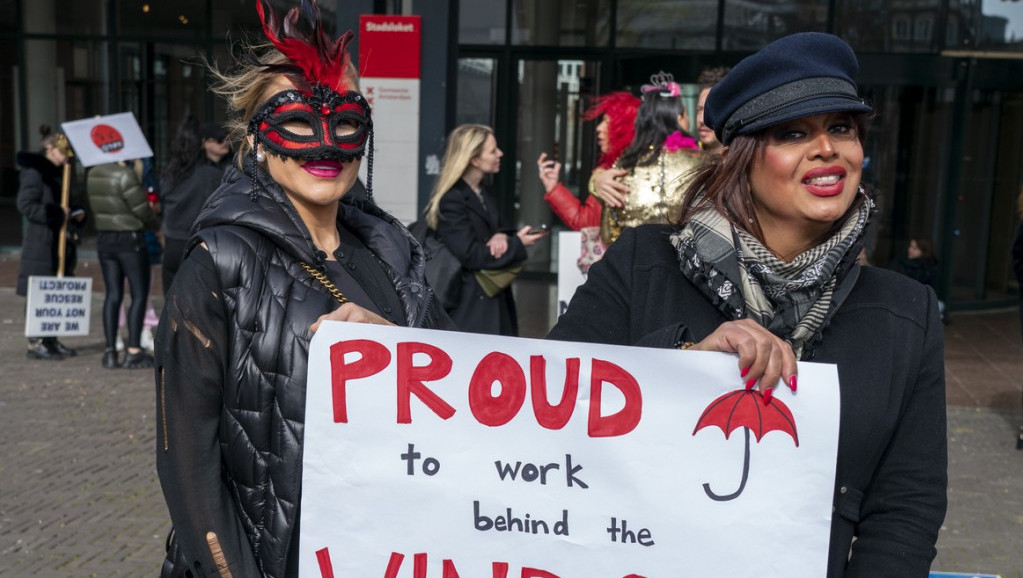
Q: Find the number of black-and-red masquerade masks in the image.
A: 1